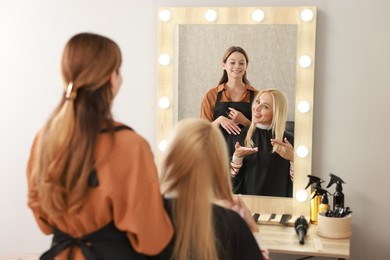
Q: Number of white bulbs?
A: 11